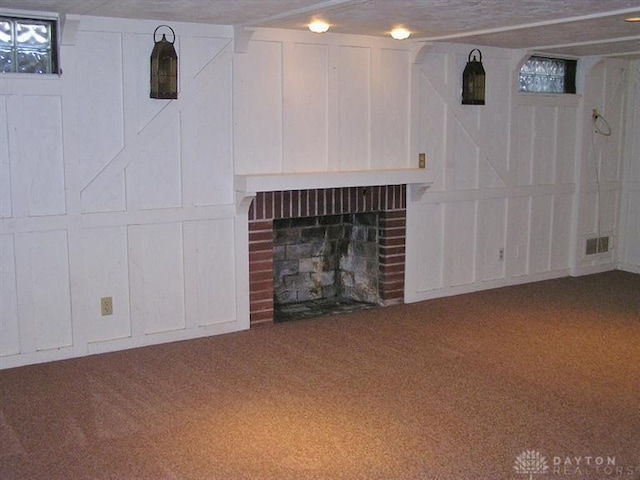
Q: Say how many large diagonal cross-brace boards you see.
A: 2